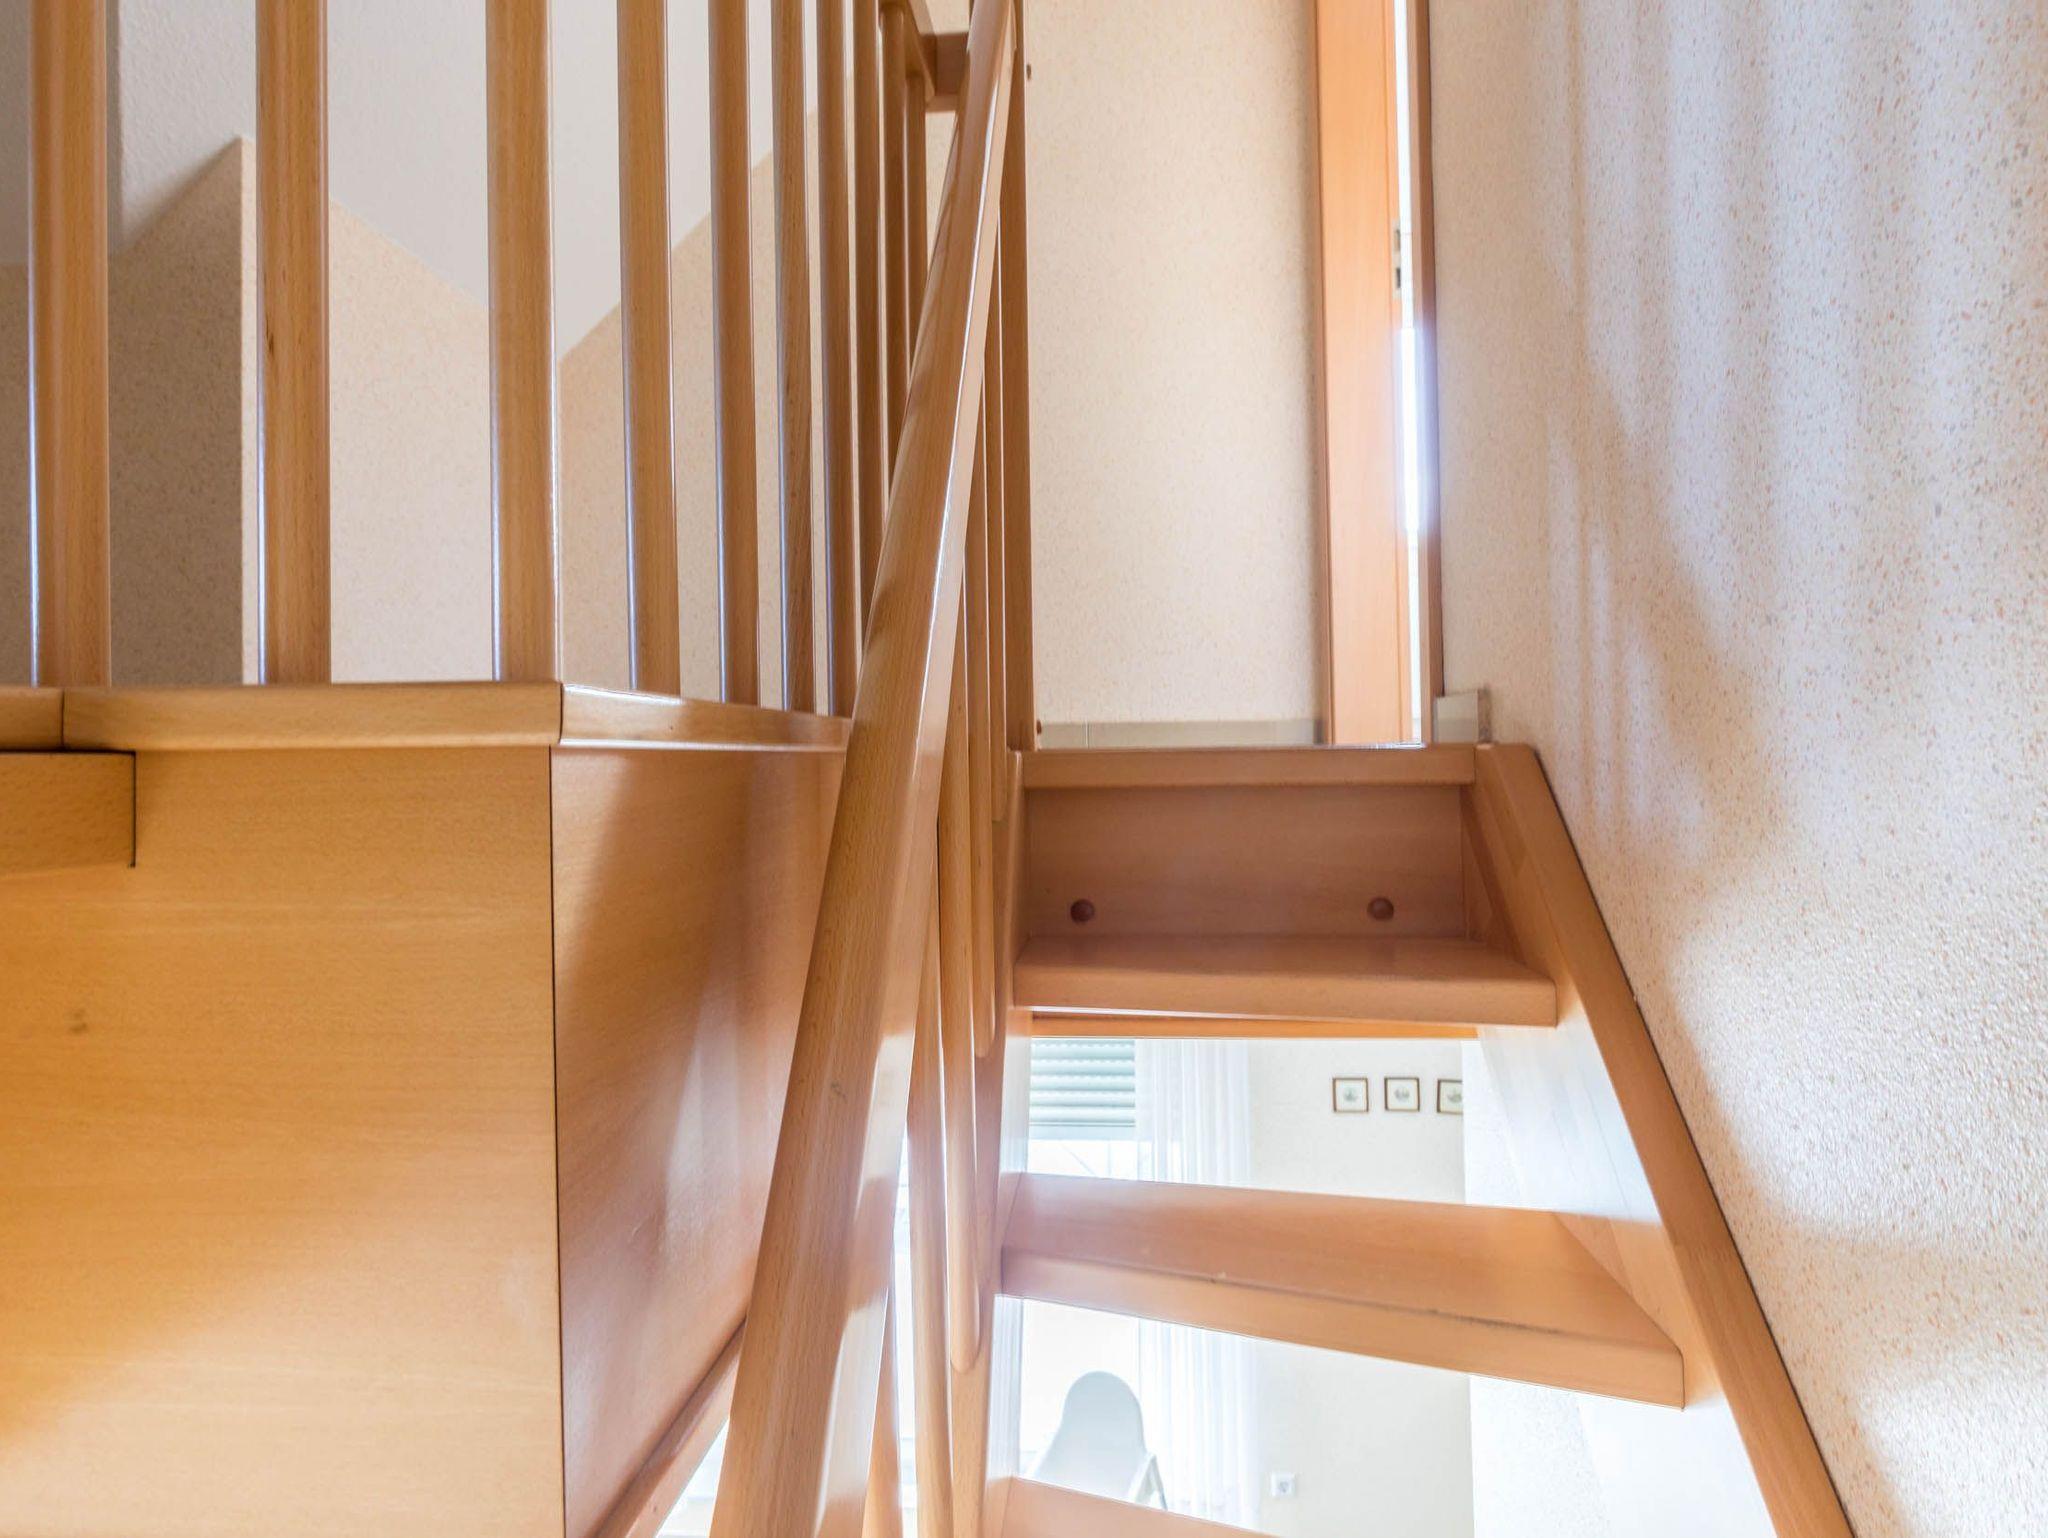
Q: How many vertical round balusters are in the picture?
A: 15